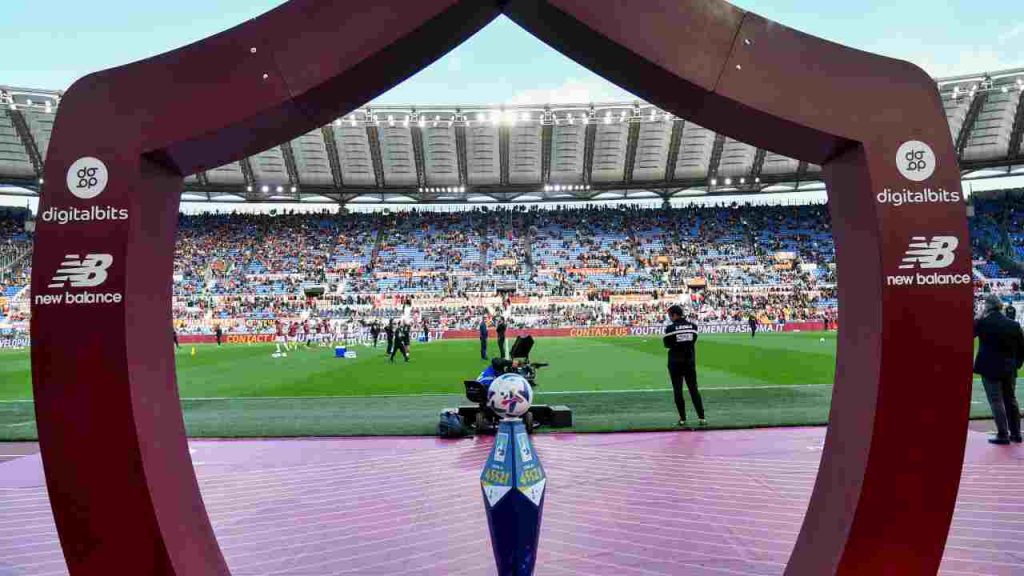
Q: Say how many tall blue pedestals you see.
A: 1